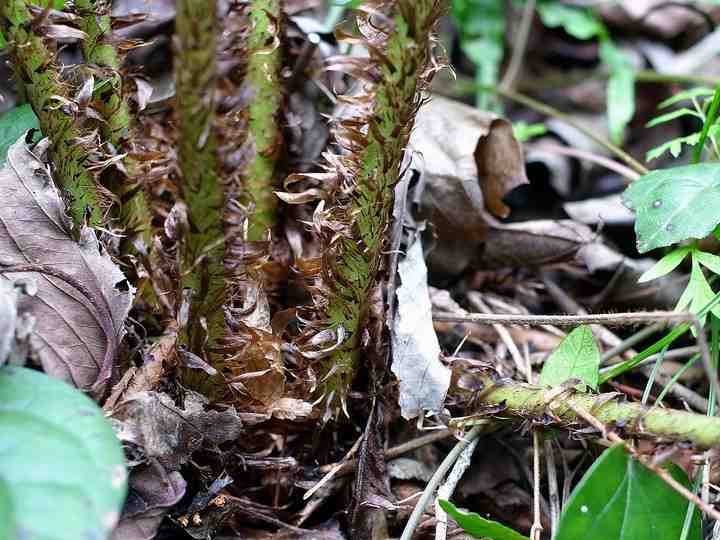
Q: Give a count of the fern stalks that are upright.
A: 5